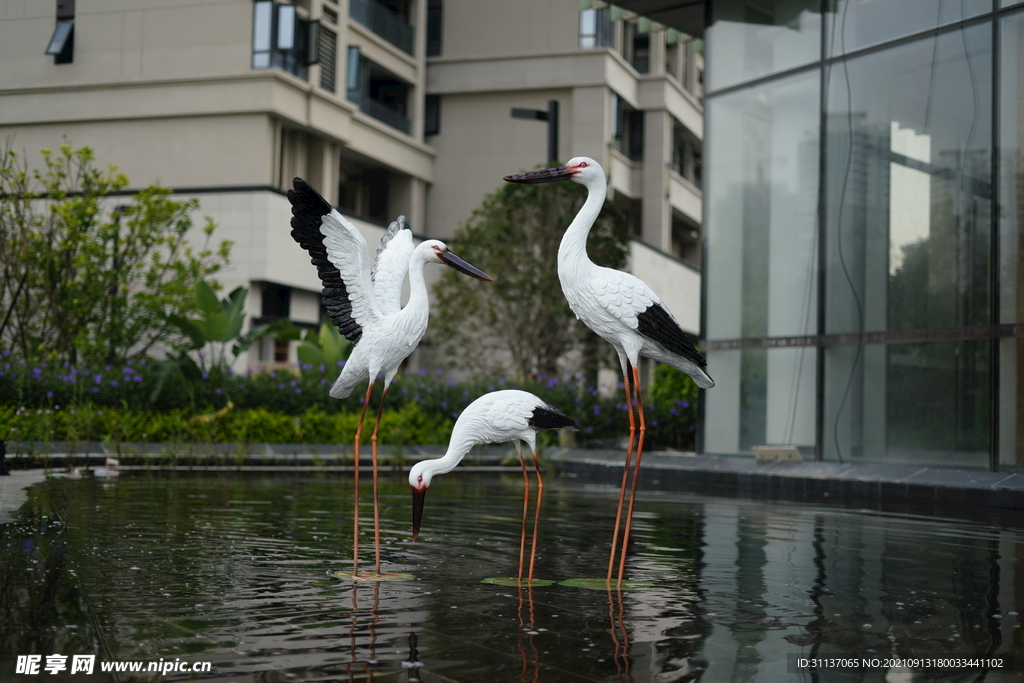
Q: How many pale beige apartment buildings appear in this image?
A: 2